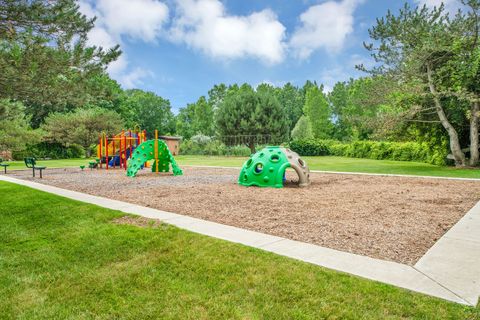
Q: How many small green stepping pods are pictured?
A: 3